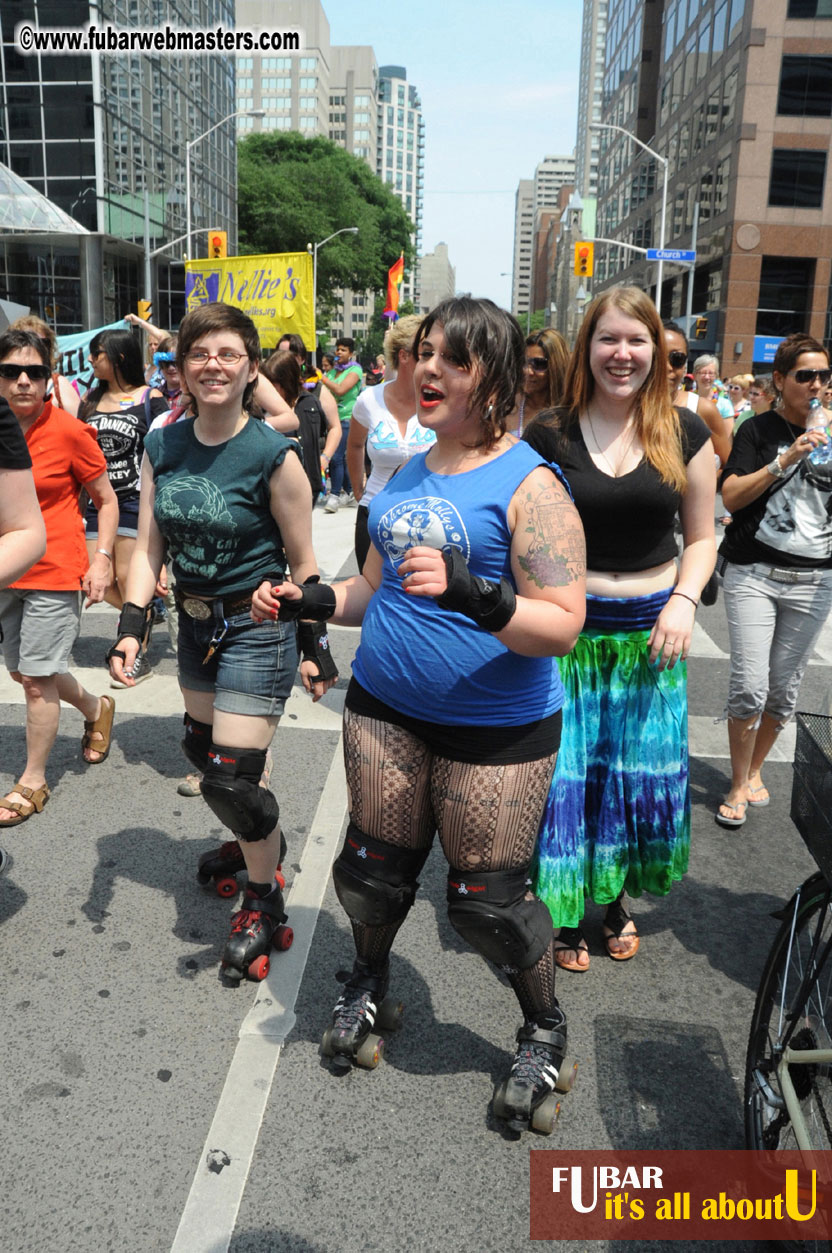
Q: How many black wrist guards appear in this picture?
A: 4